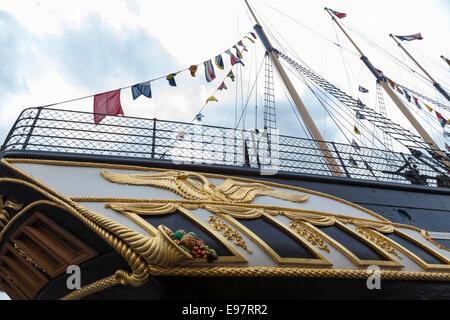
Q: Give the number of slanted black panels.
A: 4